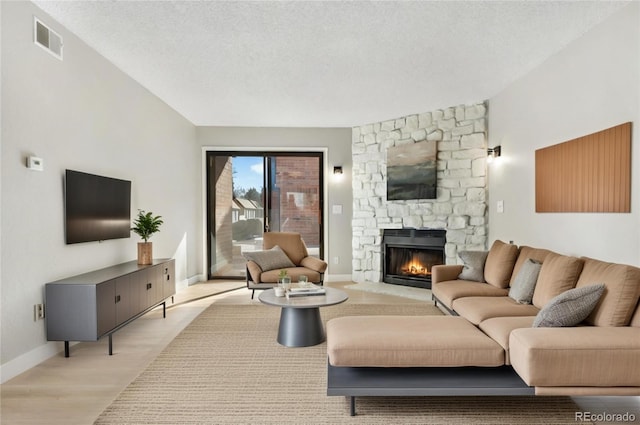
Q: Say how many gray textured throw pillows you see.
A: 4